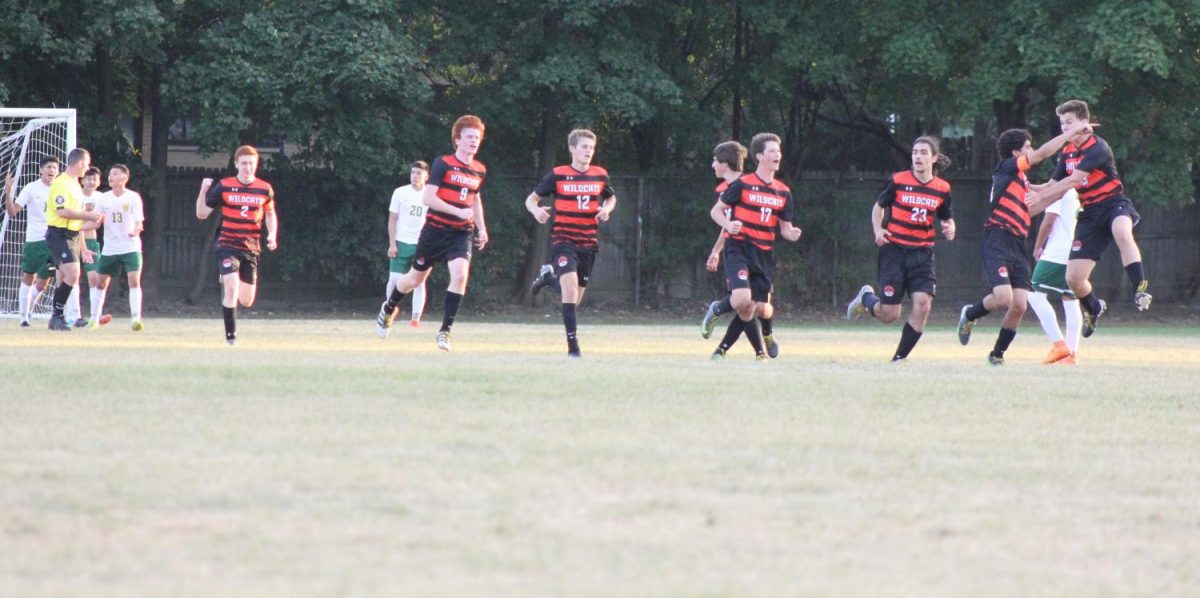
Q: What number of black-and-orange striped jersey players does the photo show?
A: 8